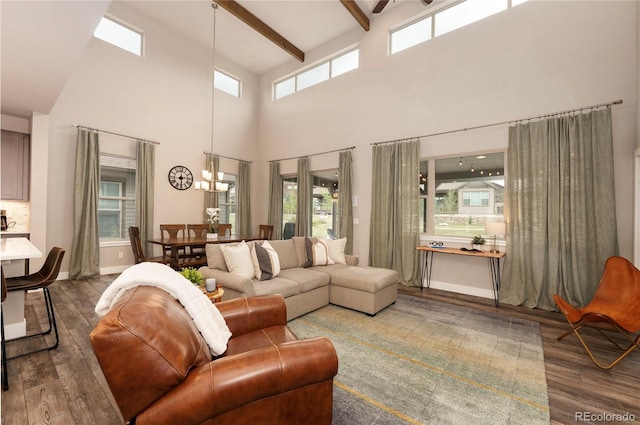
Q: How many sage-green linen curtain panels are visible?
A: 9